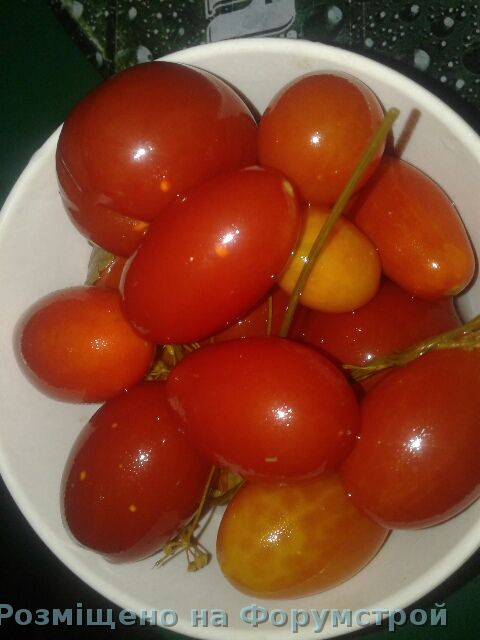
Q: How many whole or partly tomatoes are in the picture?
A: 13